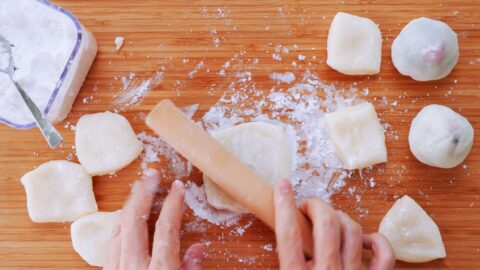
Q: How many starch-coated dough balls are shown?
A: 2